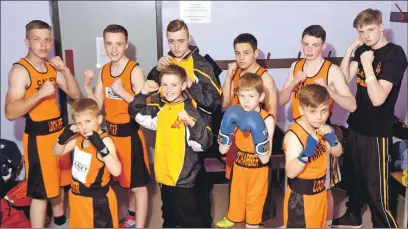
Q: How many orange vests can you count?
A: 7